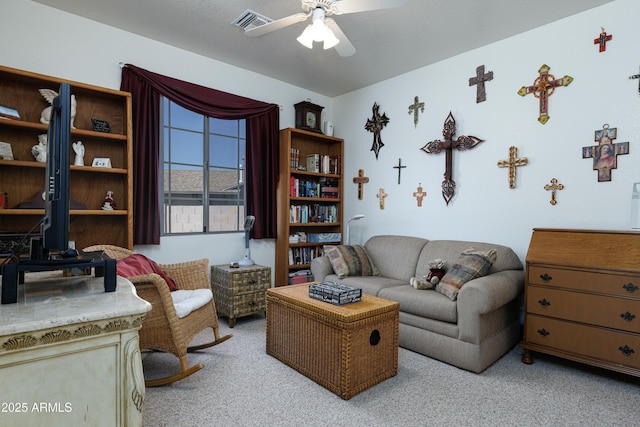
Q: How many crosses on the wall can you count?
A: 14